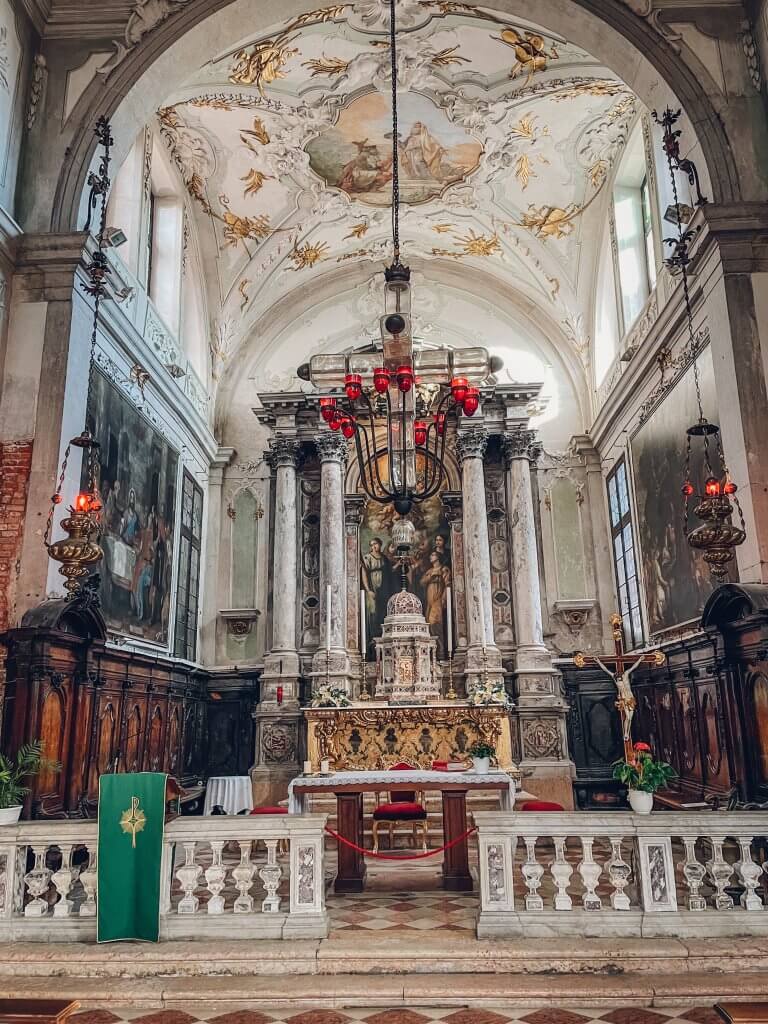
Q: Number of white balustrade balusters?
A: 14